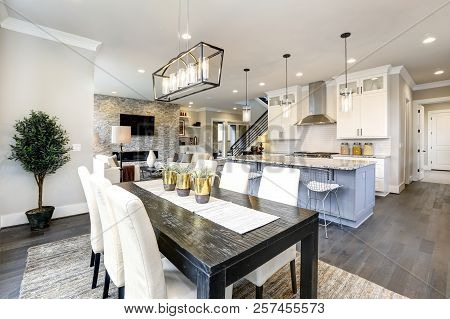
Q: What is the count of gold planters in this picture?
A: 3